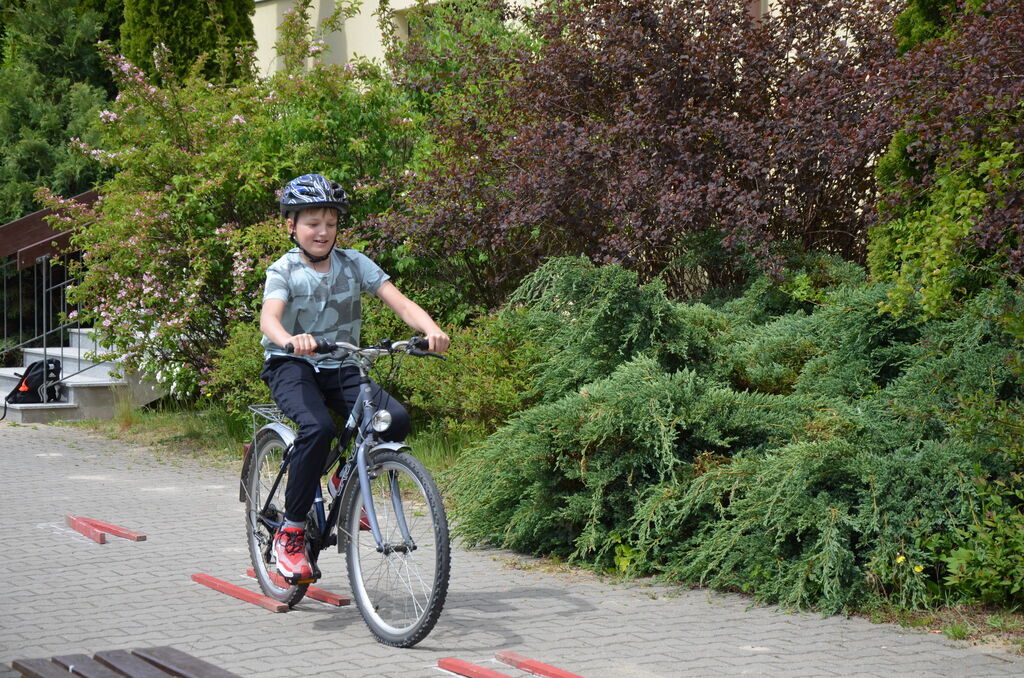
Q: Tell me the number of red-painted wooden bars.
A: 6